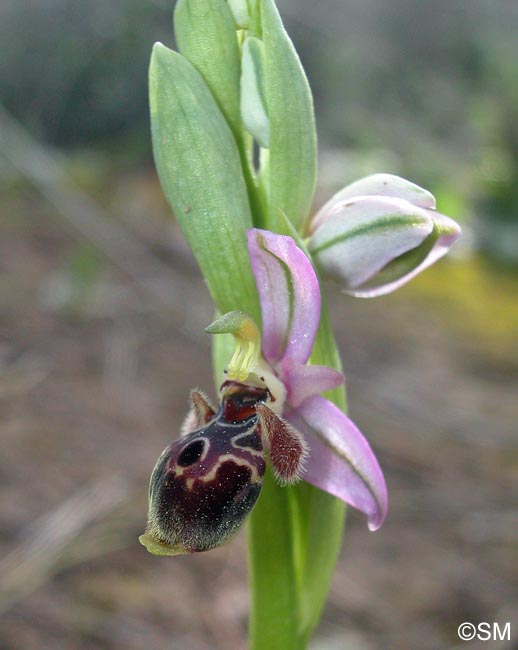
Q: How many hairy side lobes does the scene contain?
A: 2